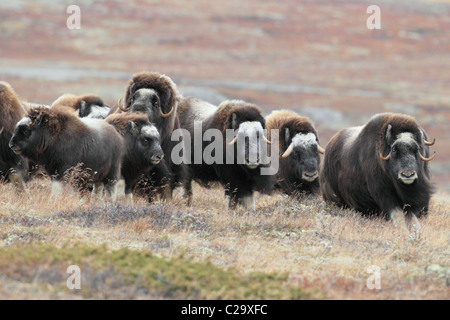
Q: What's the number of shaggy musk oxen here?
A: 8